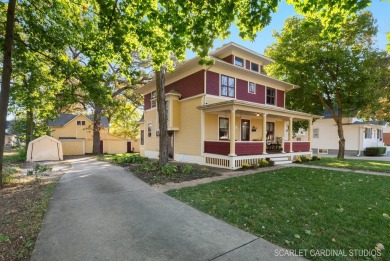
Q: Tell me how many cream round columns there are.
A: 4